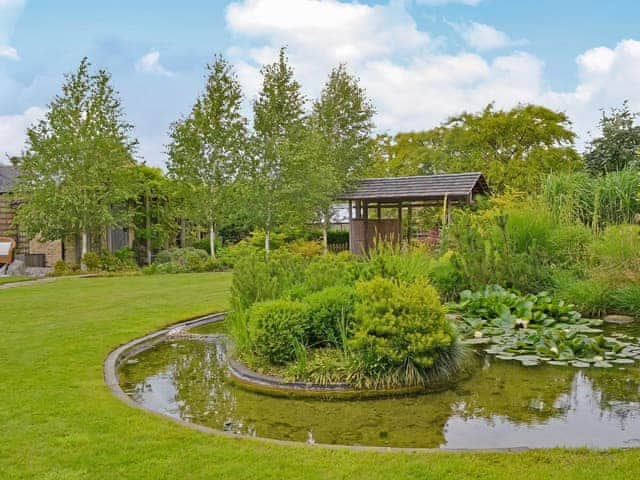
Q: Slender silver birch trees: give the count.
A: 4